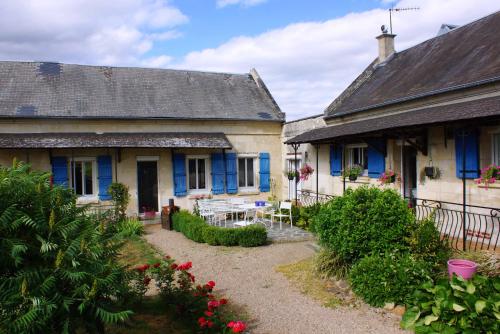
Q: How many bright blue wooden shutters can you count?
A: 9